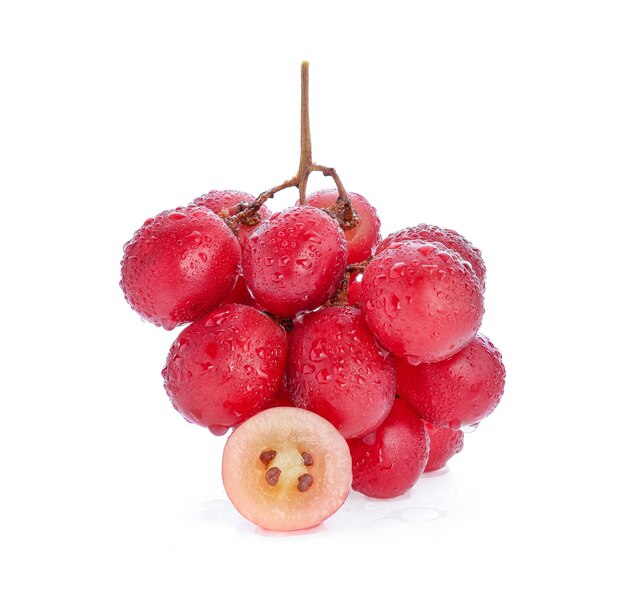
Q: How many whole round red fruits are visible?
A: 11